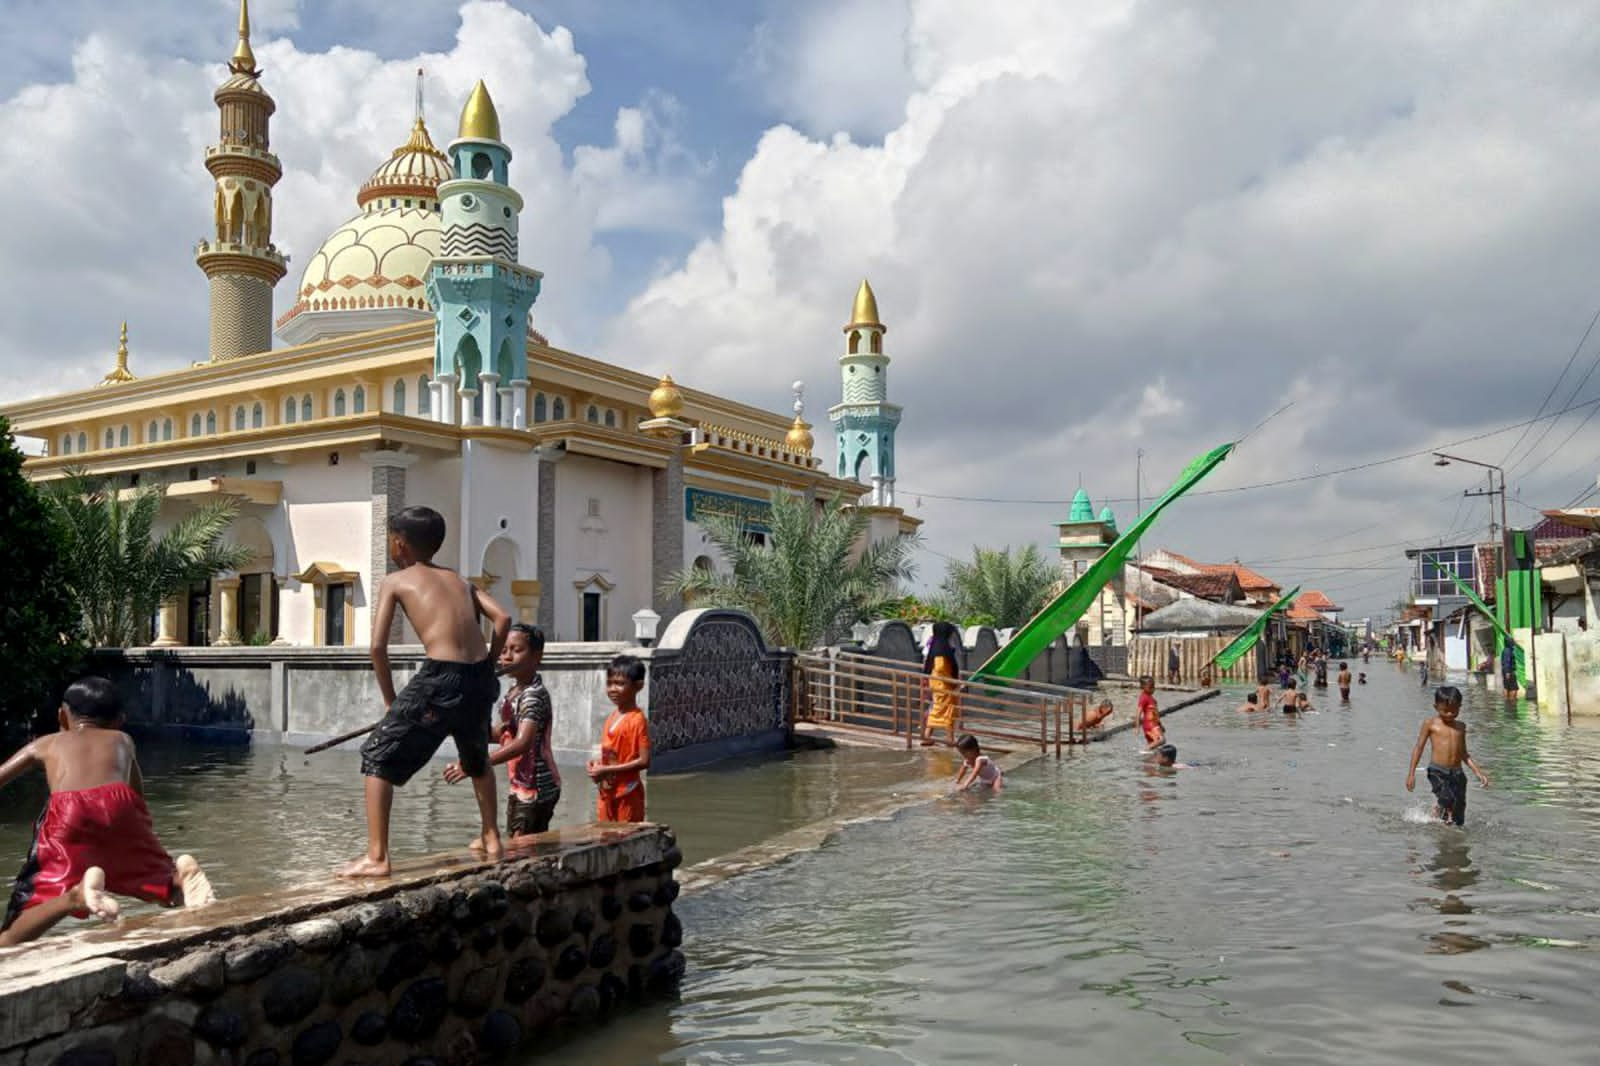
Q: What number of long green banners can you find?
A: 3